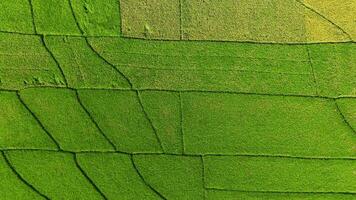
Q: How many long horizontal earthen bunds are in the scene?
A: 3